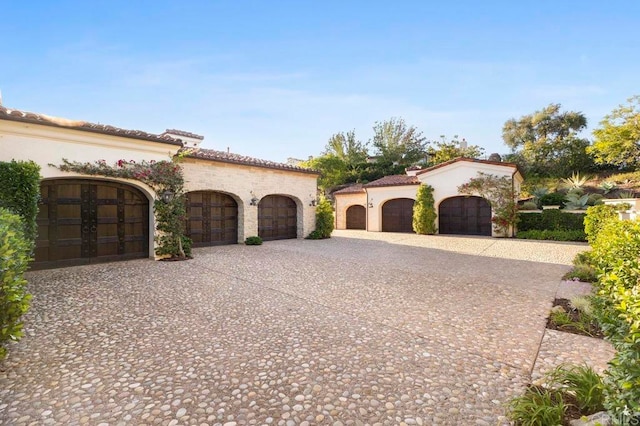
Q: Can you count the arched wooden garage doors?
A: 6